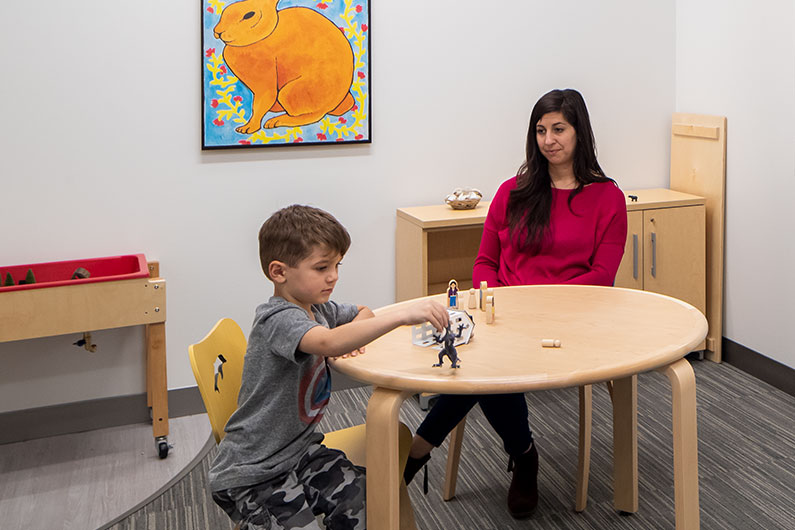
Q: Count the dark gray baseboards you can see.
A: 2